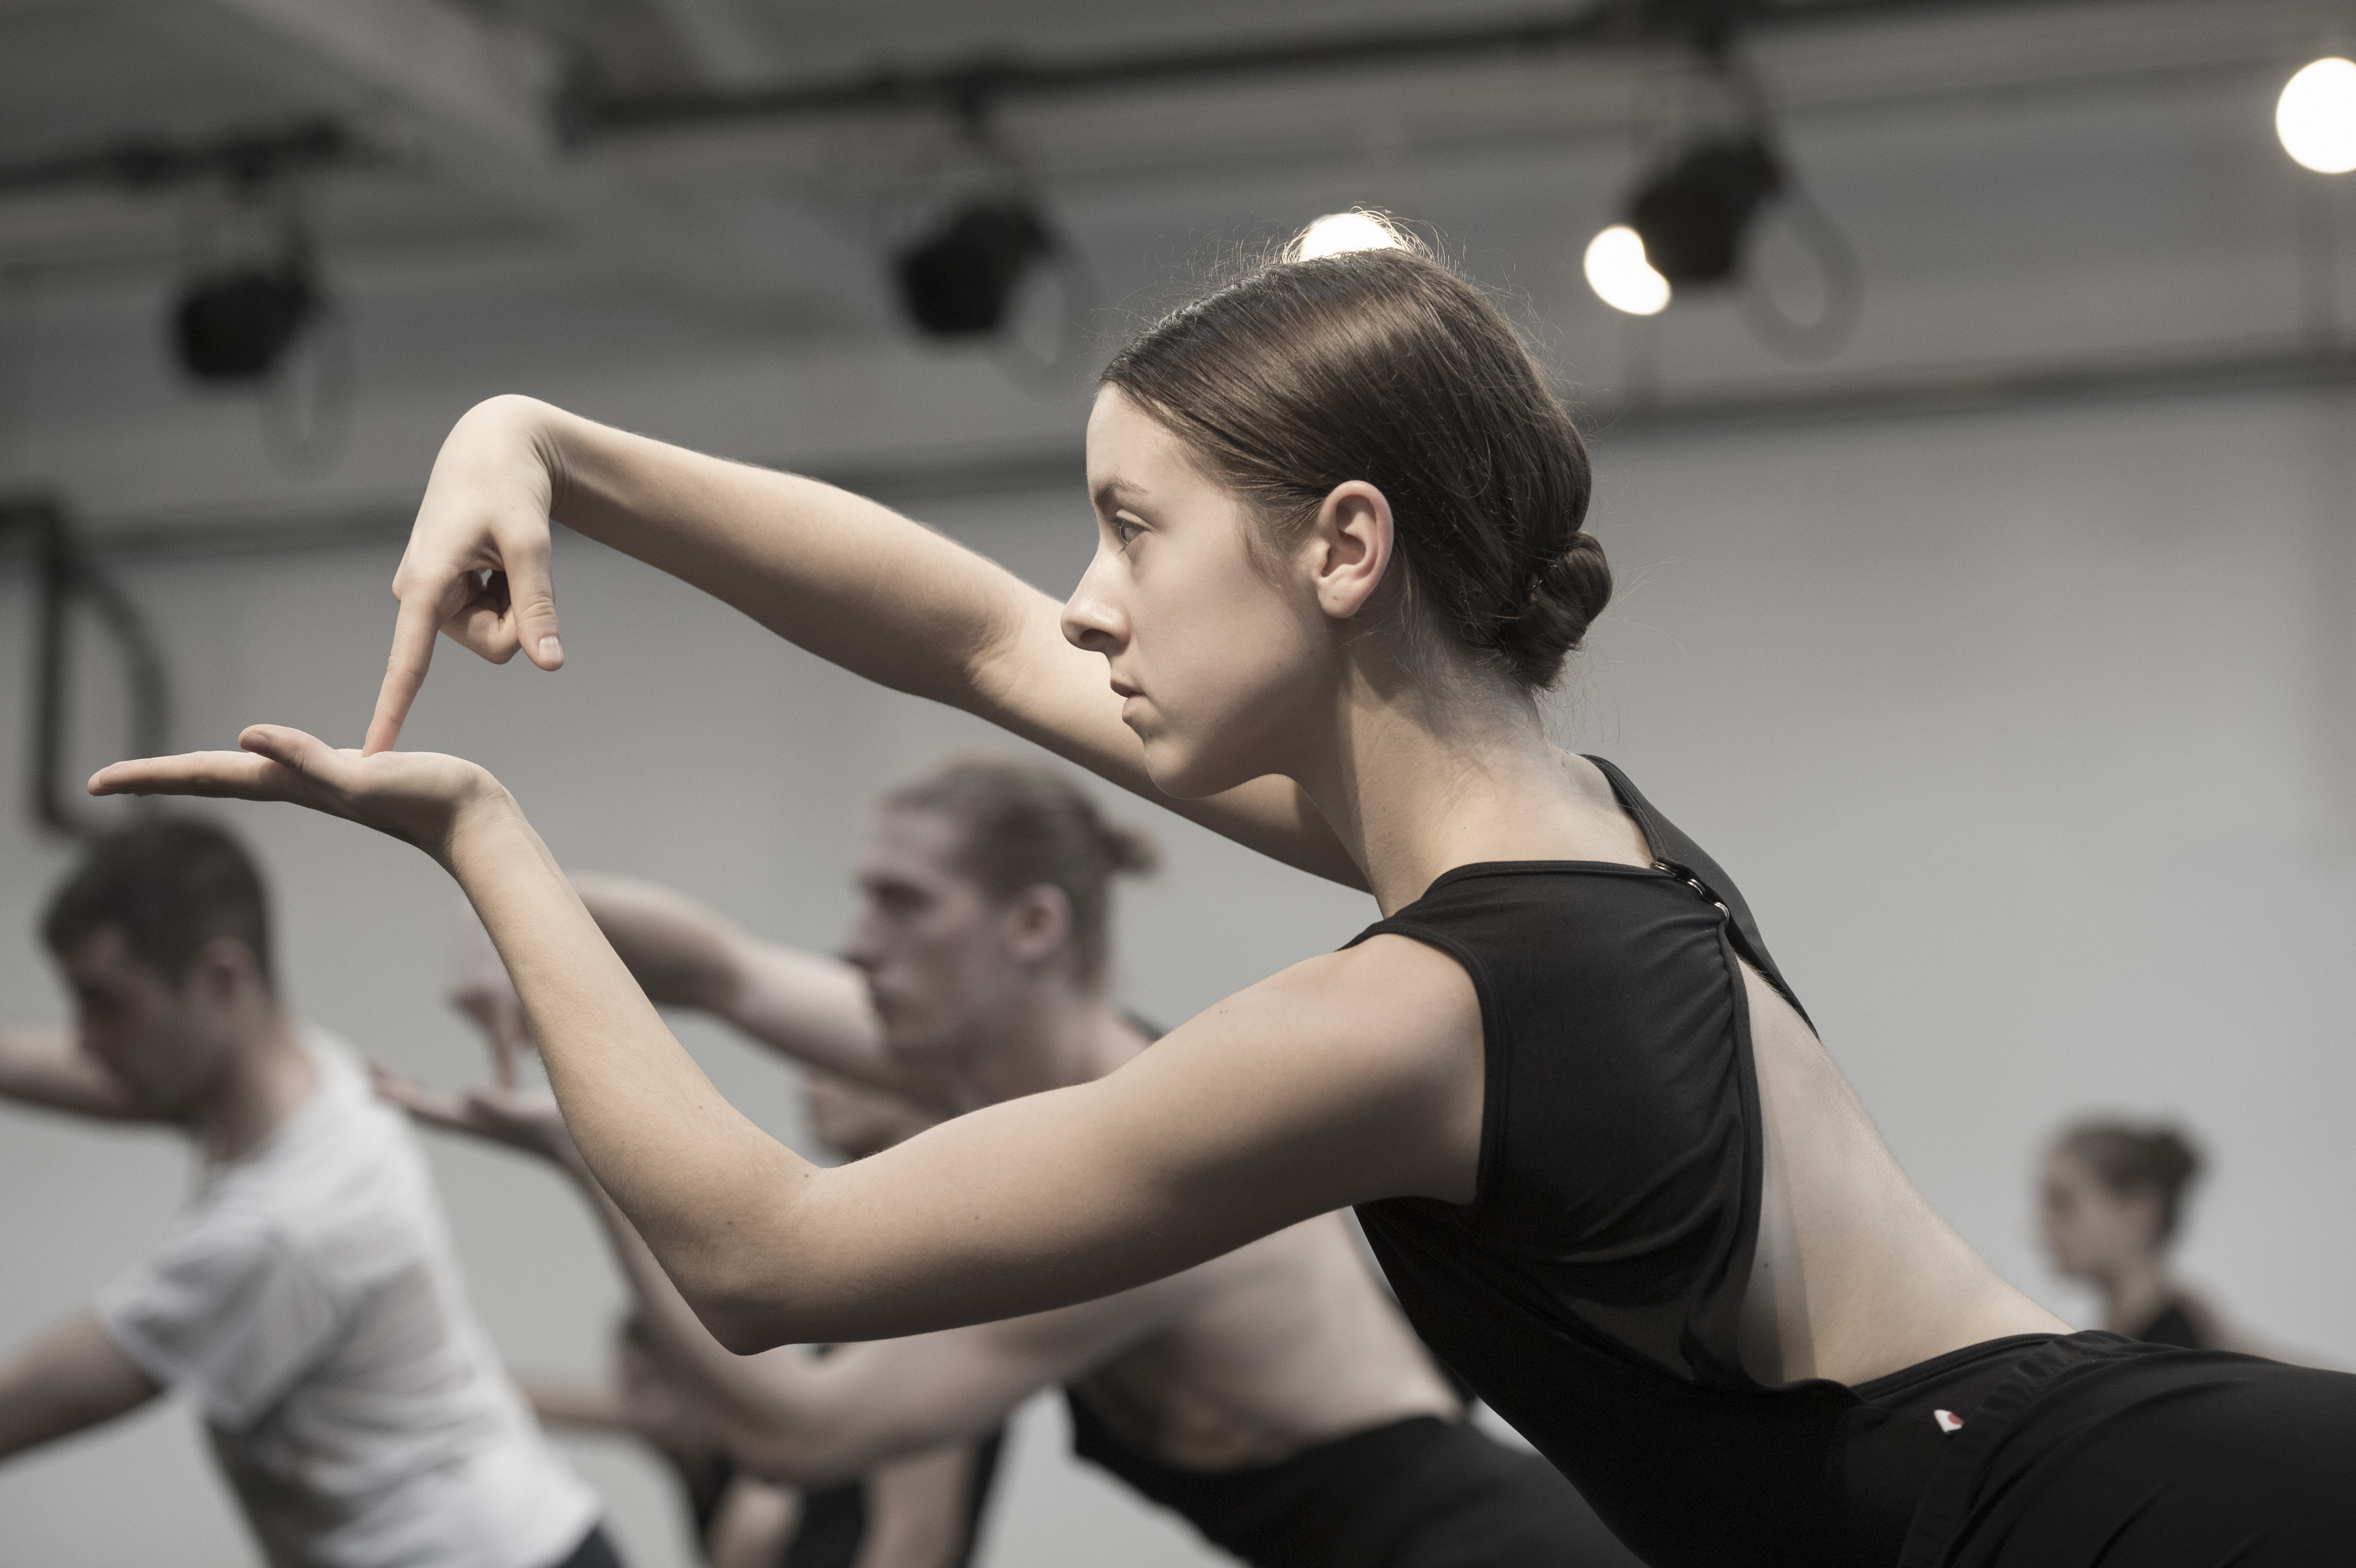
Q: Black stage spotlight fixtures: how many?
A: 3